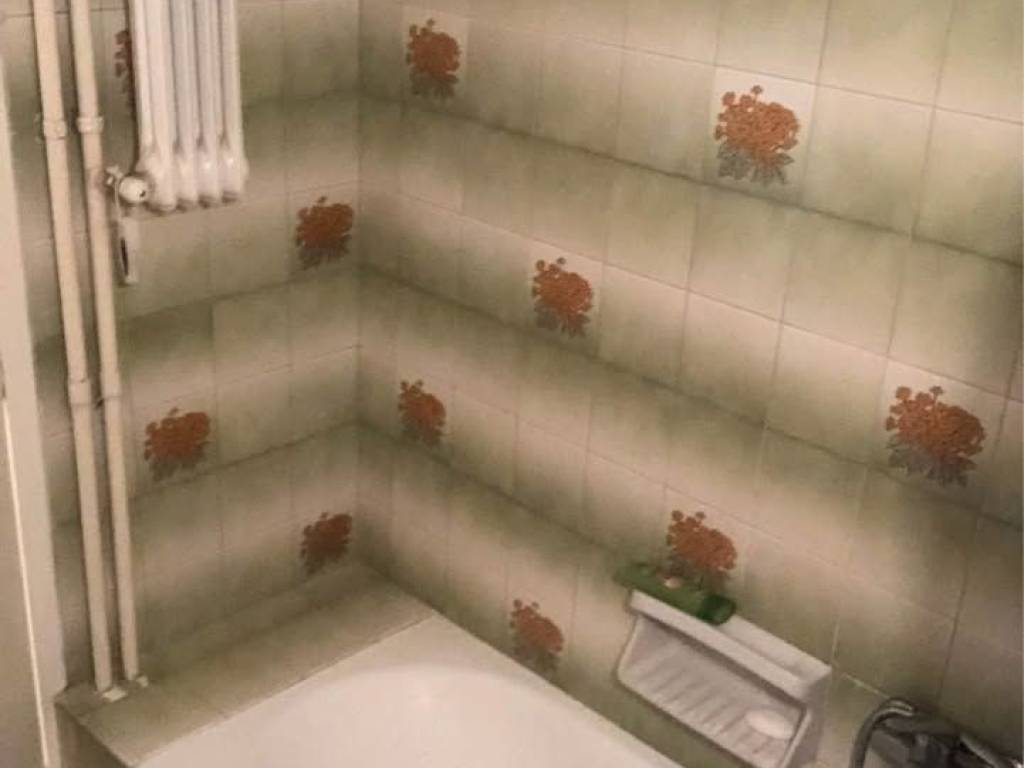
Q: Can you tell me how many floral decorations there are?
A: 11